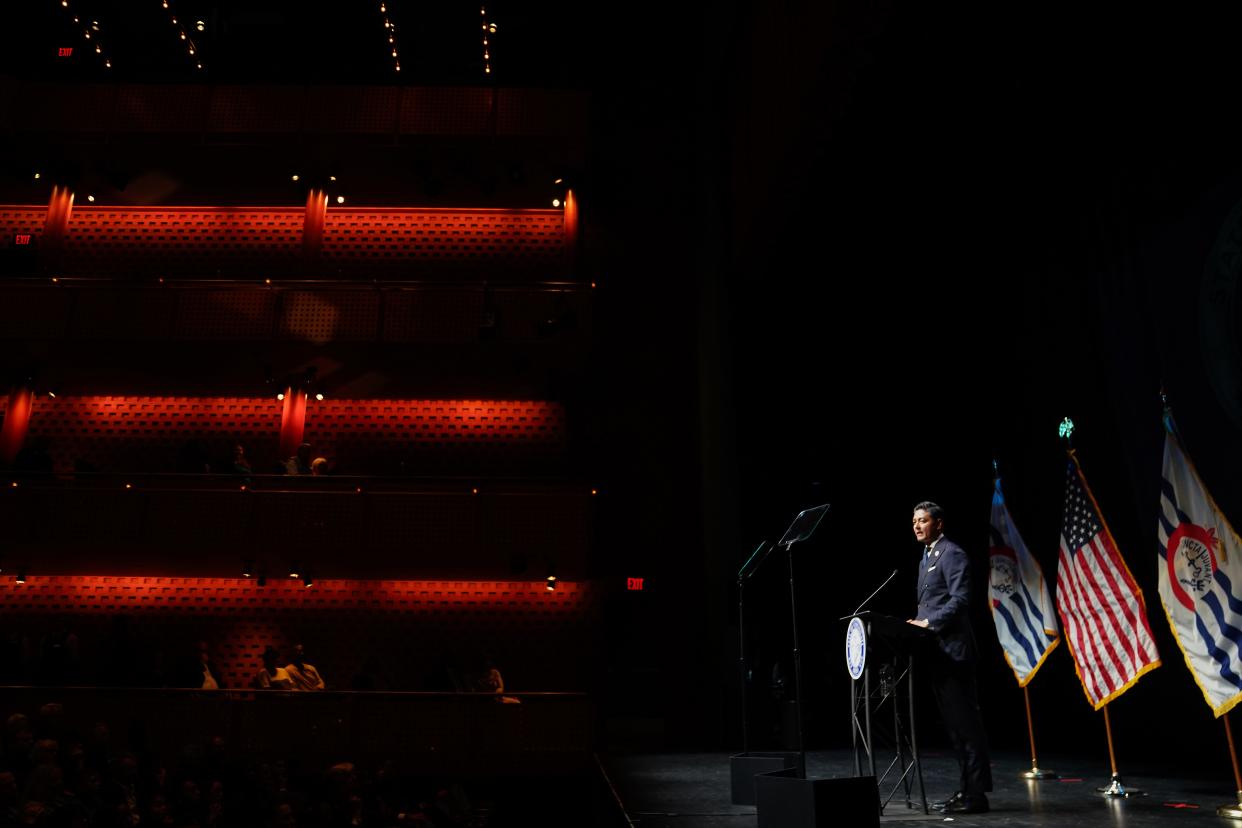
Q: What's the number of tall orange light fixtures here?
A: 5